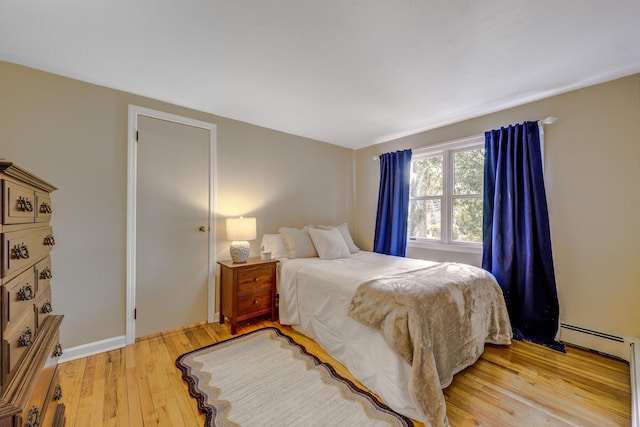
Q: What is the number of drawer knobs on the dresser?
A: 11